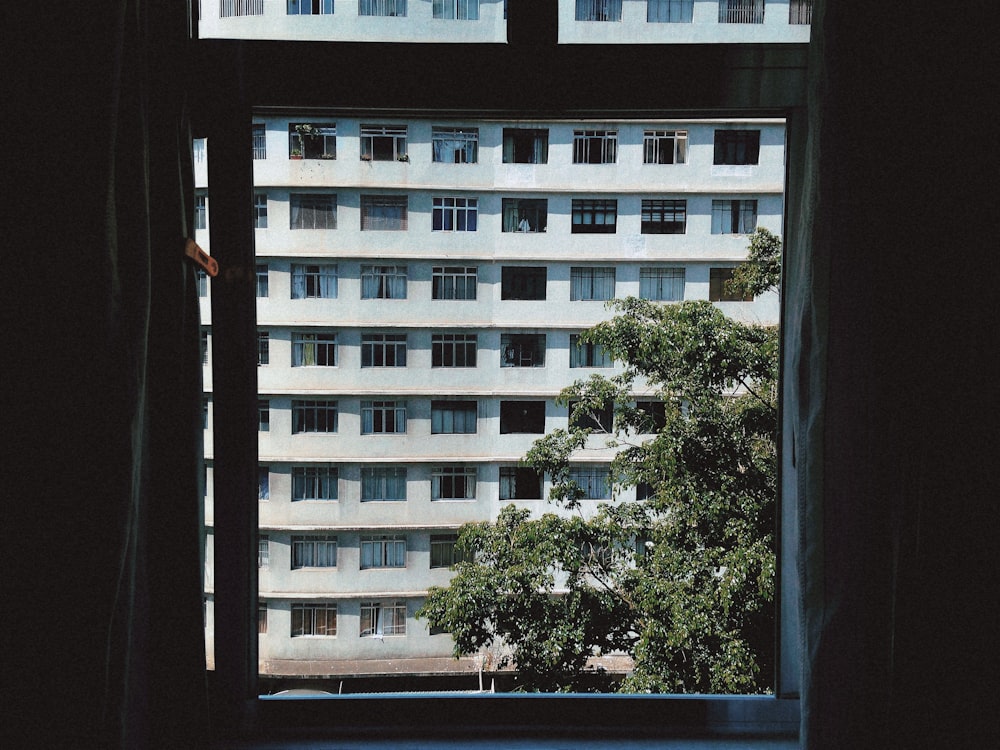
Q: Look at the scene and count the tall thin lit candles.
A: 0